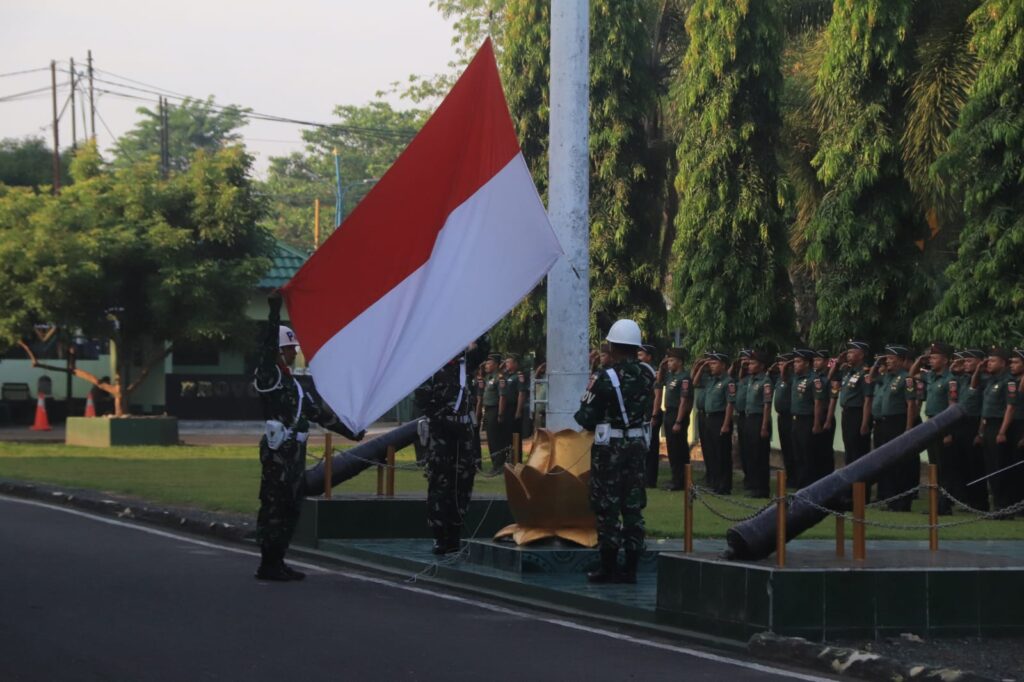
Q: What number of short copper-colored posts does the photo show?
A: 9